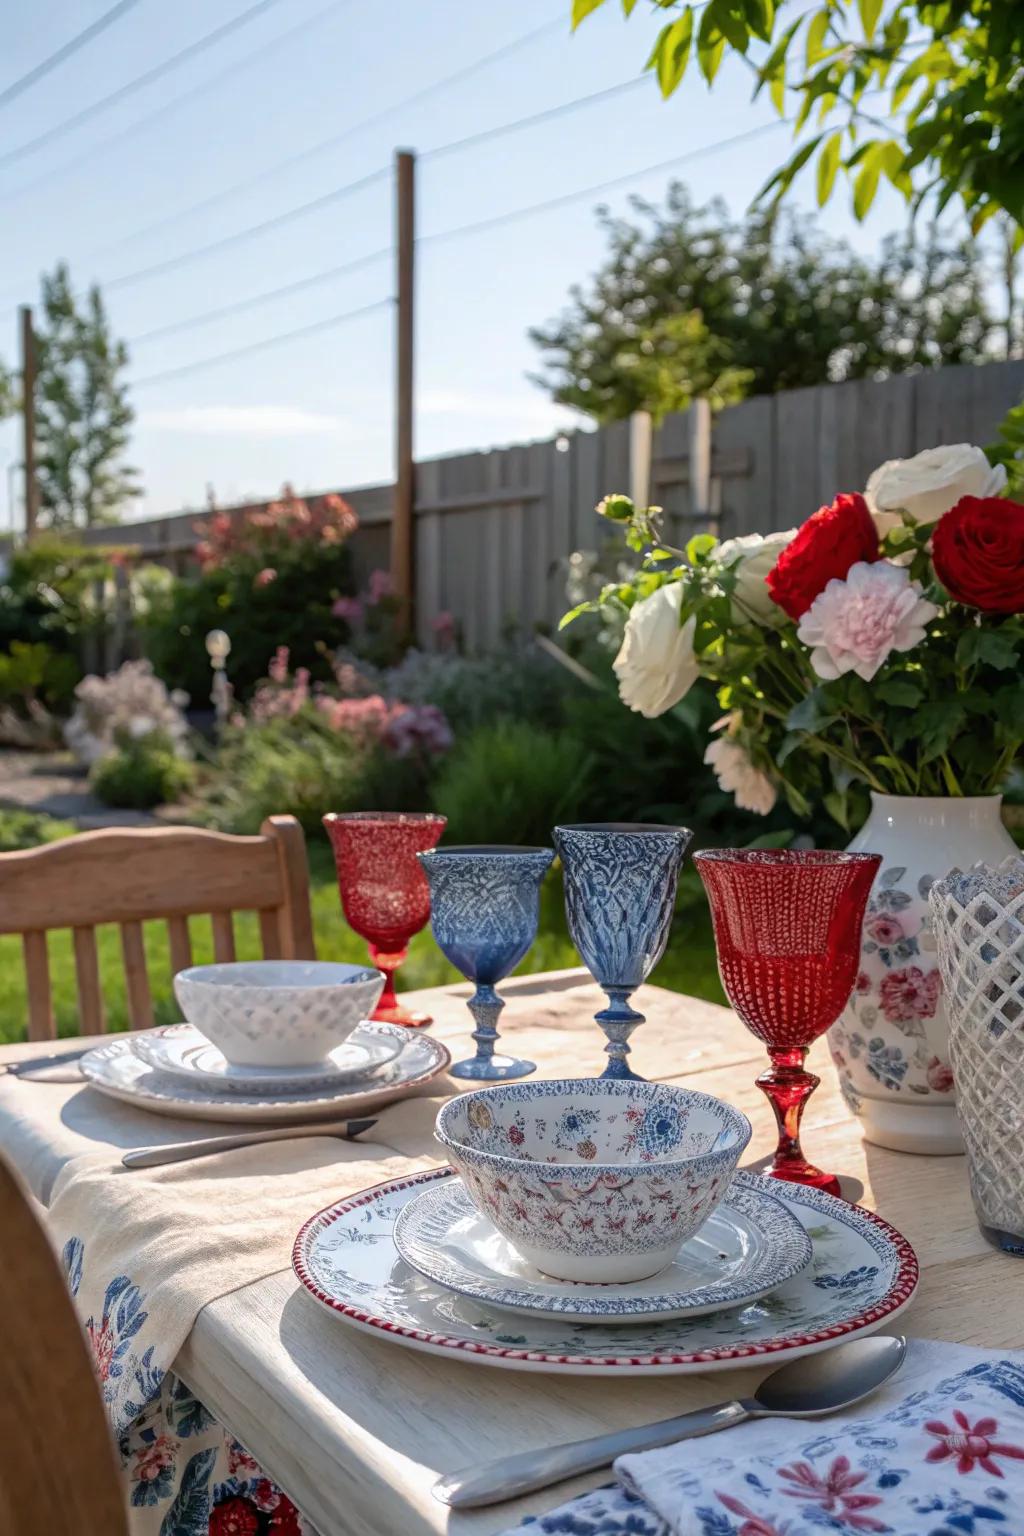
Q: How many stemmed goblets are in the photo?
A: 4